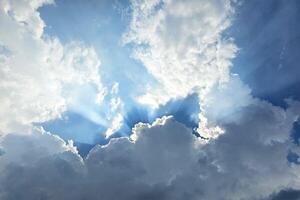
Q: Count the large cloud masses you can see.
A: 3